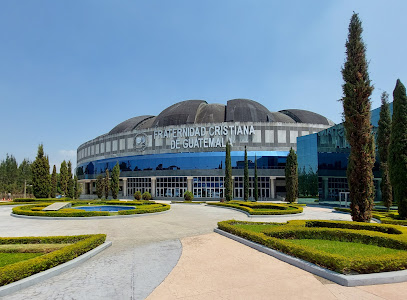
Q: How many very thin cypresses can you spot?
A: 3